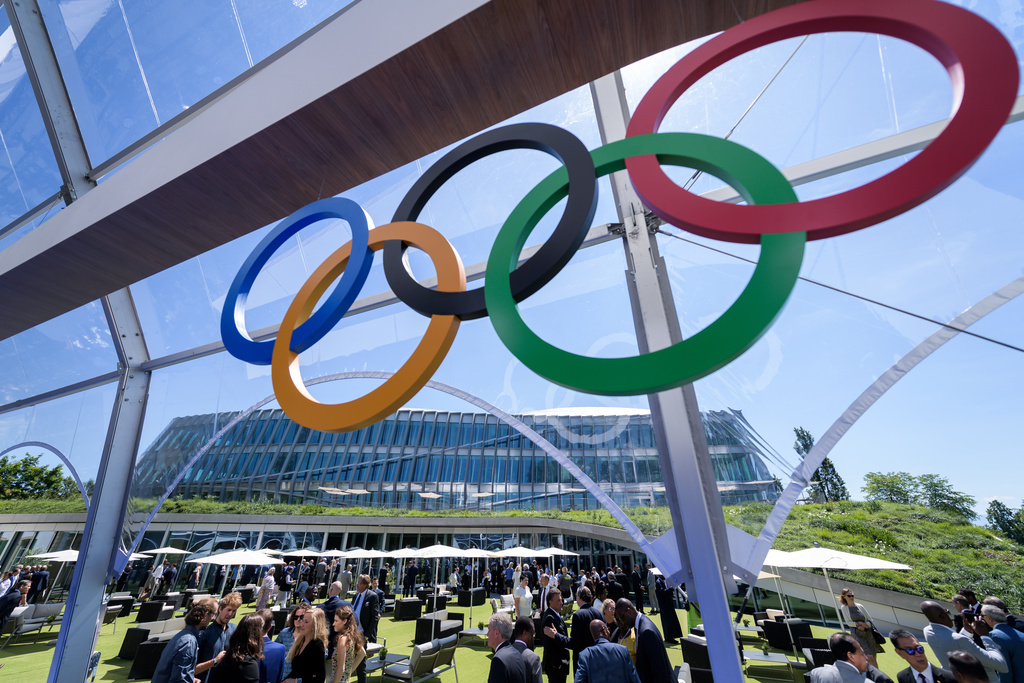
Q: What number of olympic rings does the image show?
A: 5